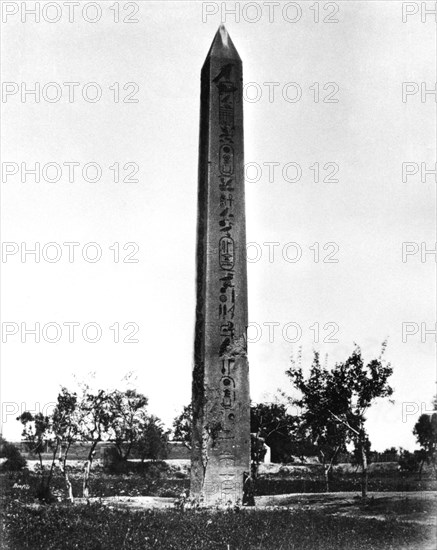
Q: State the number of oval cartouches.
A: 3